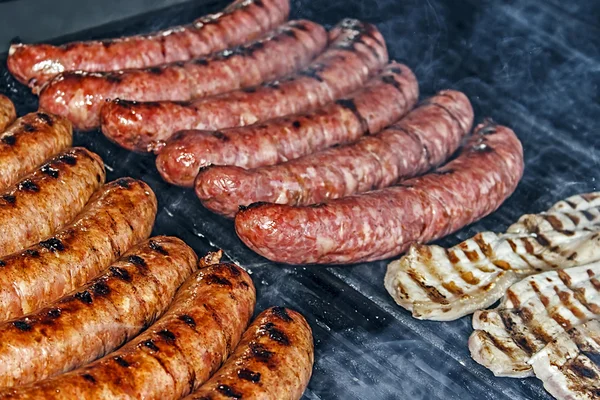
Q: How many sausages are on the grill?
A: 13